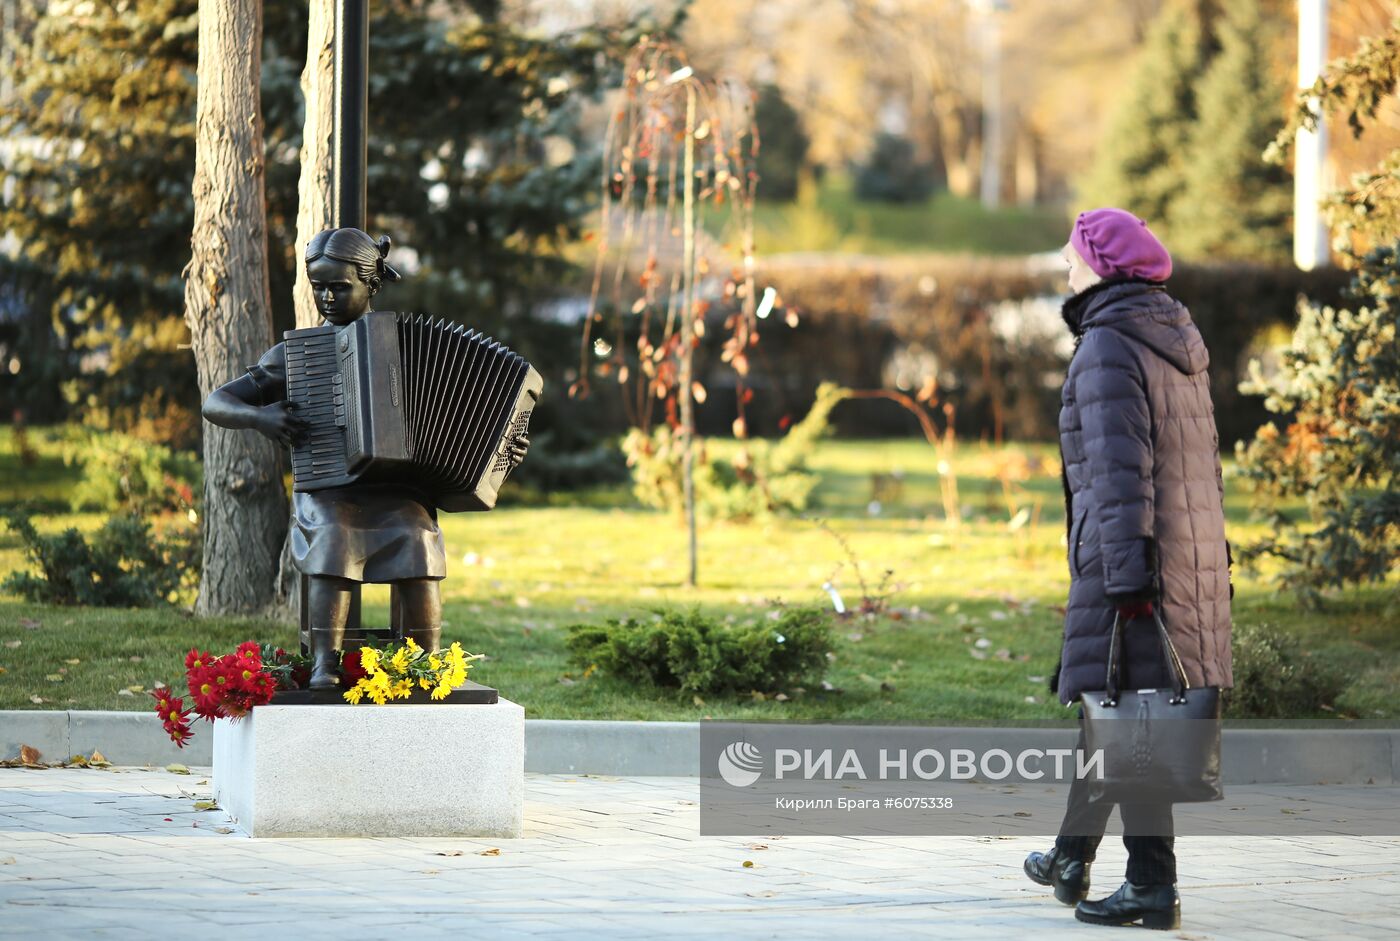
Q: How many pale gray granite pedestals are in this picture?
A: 1